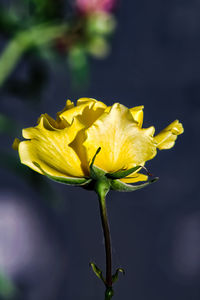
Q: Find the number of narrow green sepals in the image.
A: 4